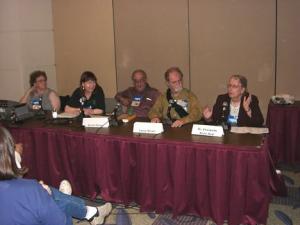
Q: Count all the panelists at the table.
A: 5